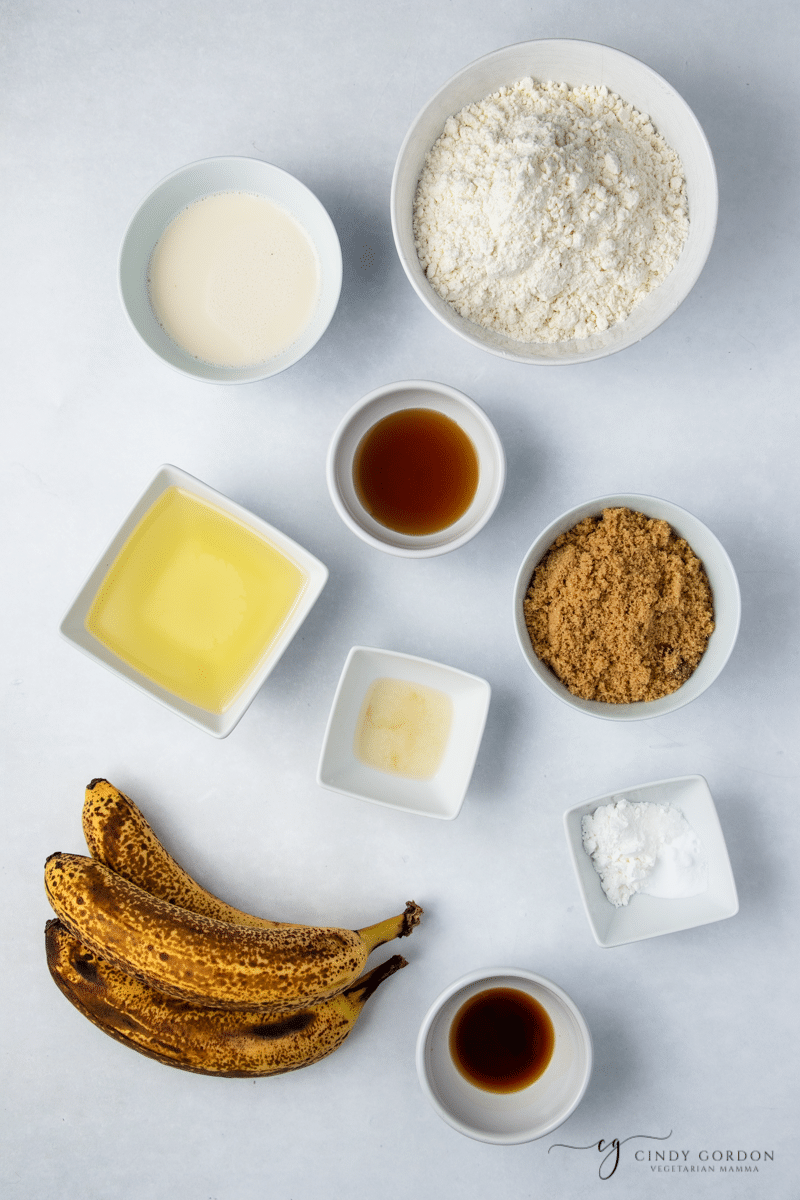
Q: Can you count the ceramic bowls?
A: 8